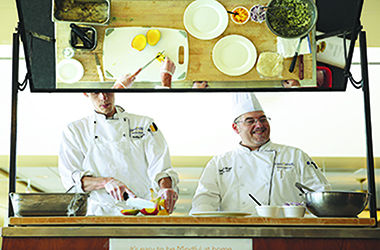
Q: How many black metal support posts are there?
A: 2